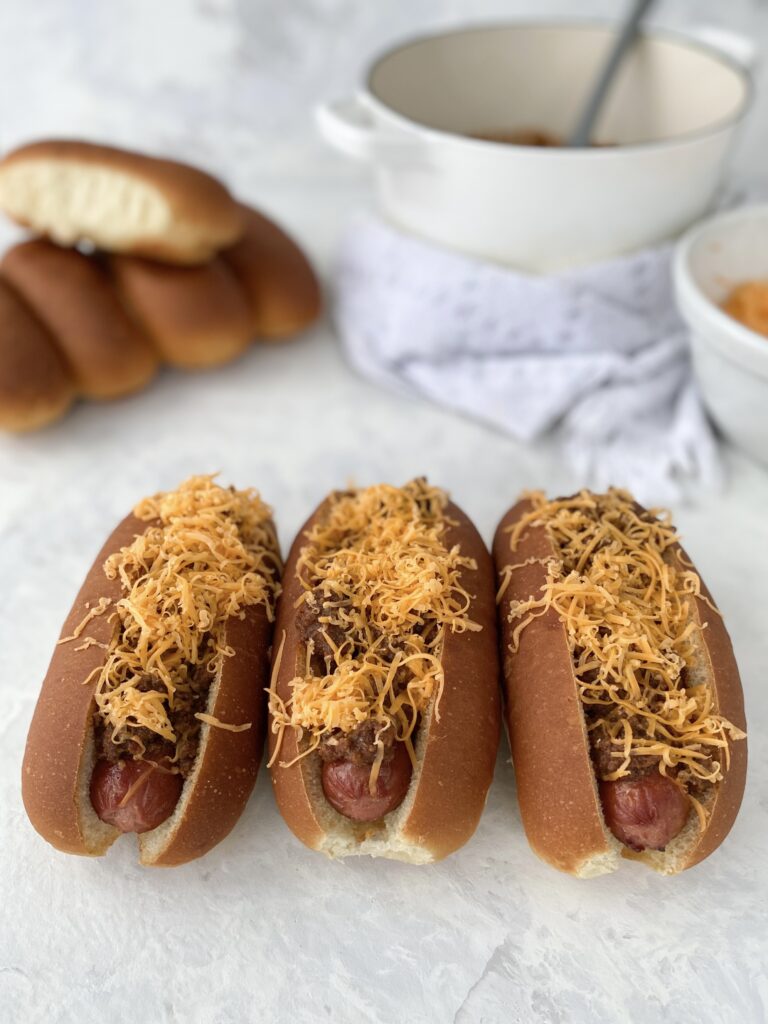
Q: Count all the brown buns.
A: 8